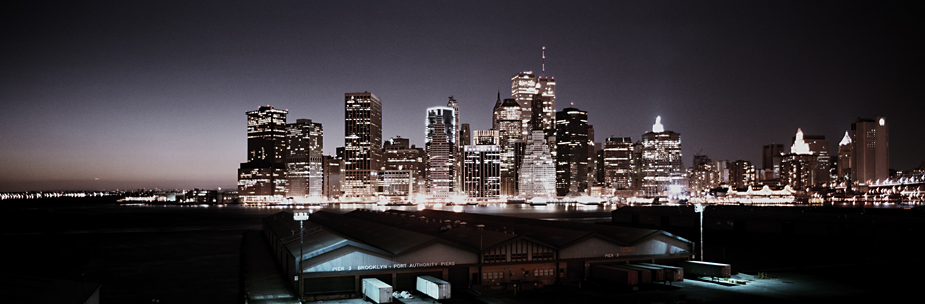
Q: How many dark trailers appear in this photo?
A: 5